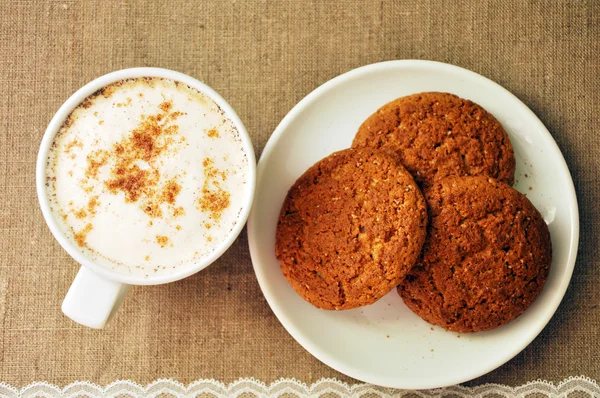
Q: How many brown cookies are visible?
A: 3